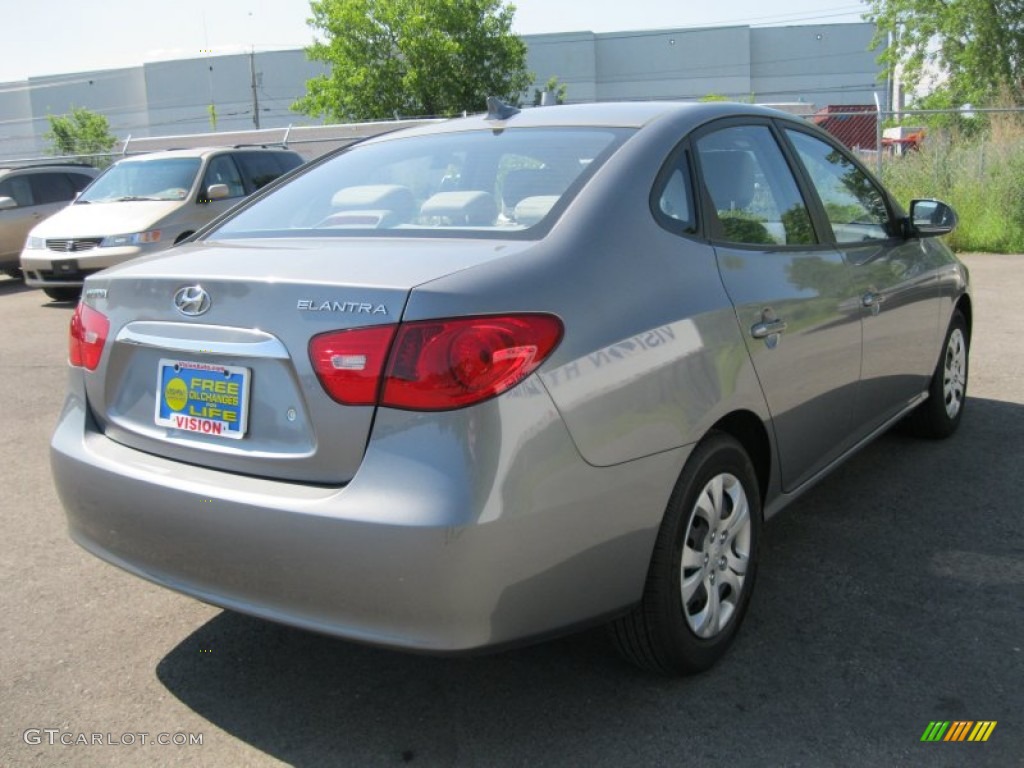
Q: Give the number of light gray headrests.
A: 3